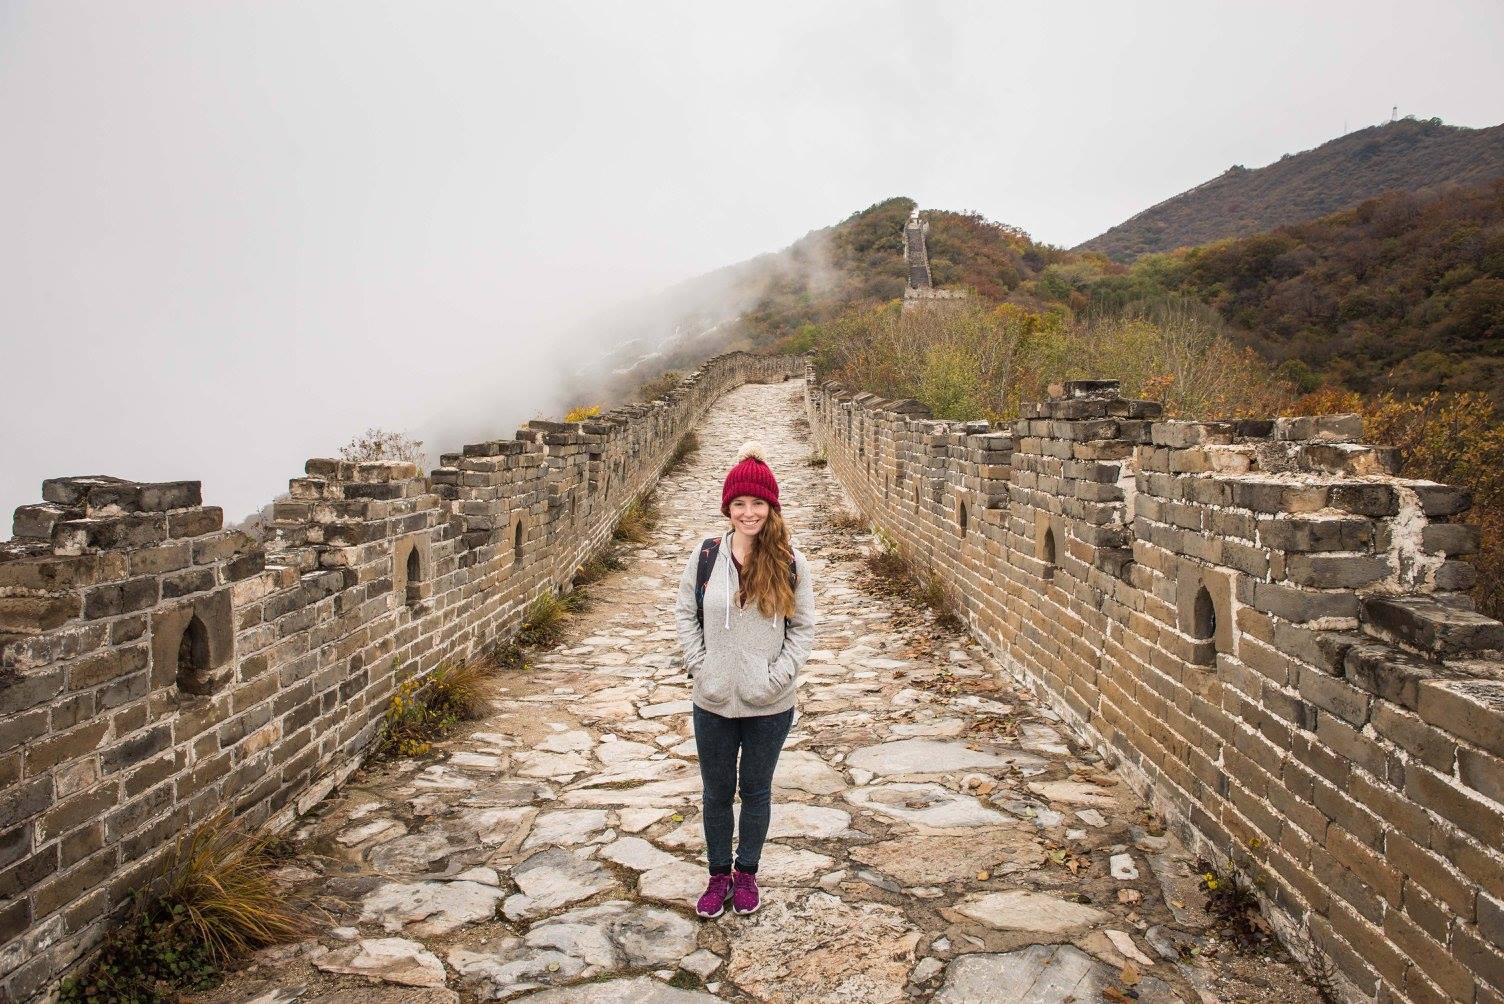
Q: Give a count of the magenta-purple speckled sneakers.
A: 2